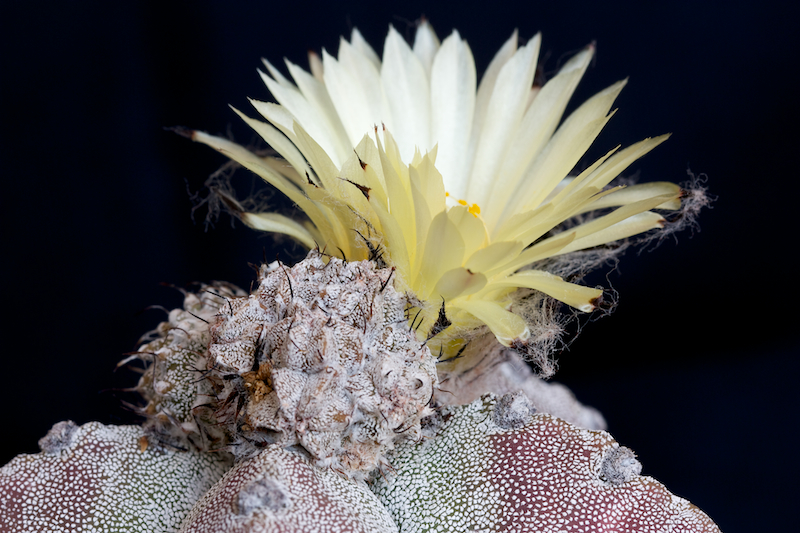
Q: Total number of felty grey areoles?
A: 4